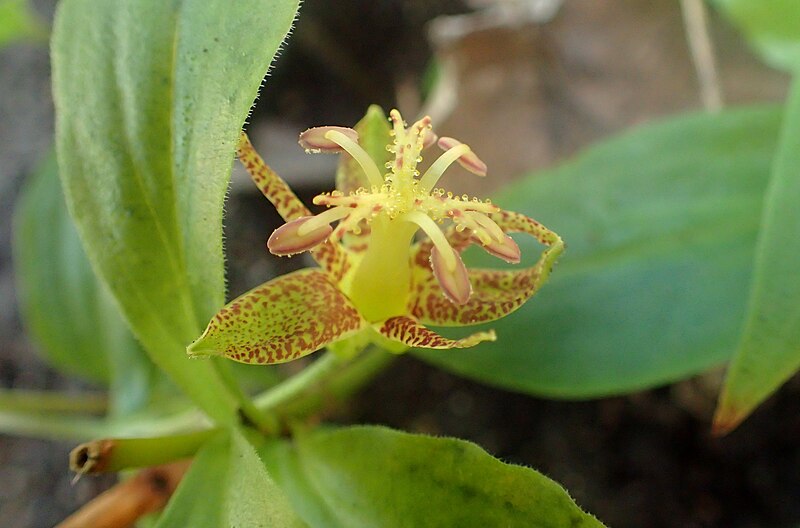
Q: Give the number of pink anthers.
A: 6